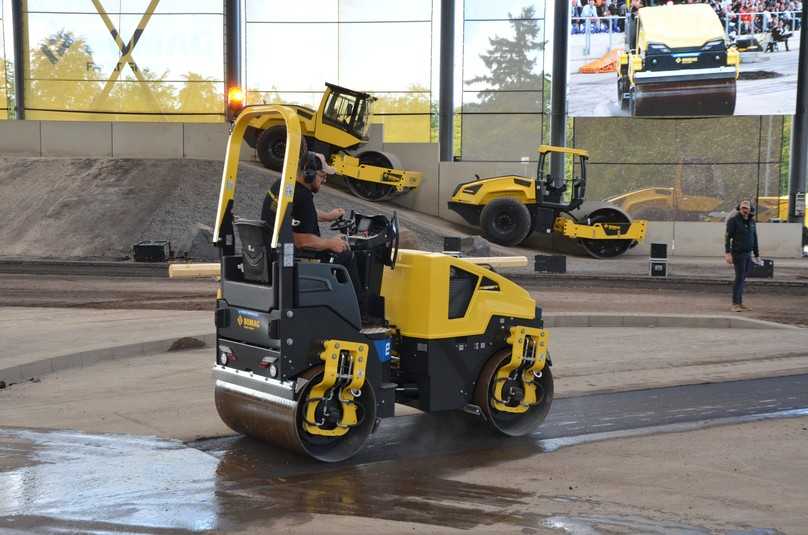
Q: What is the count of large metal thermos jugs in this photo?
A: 0